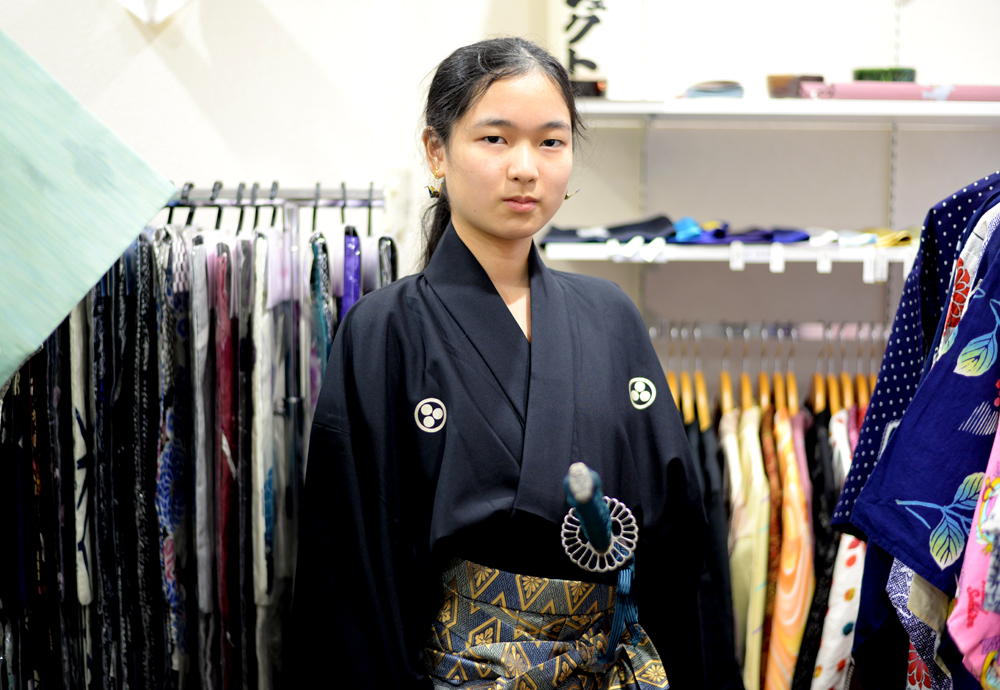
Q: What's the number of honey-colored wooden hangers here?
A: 13